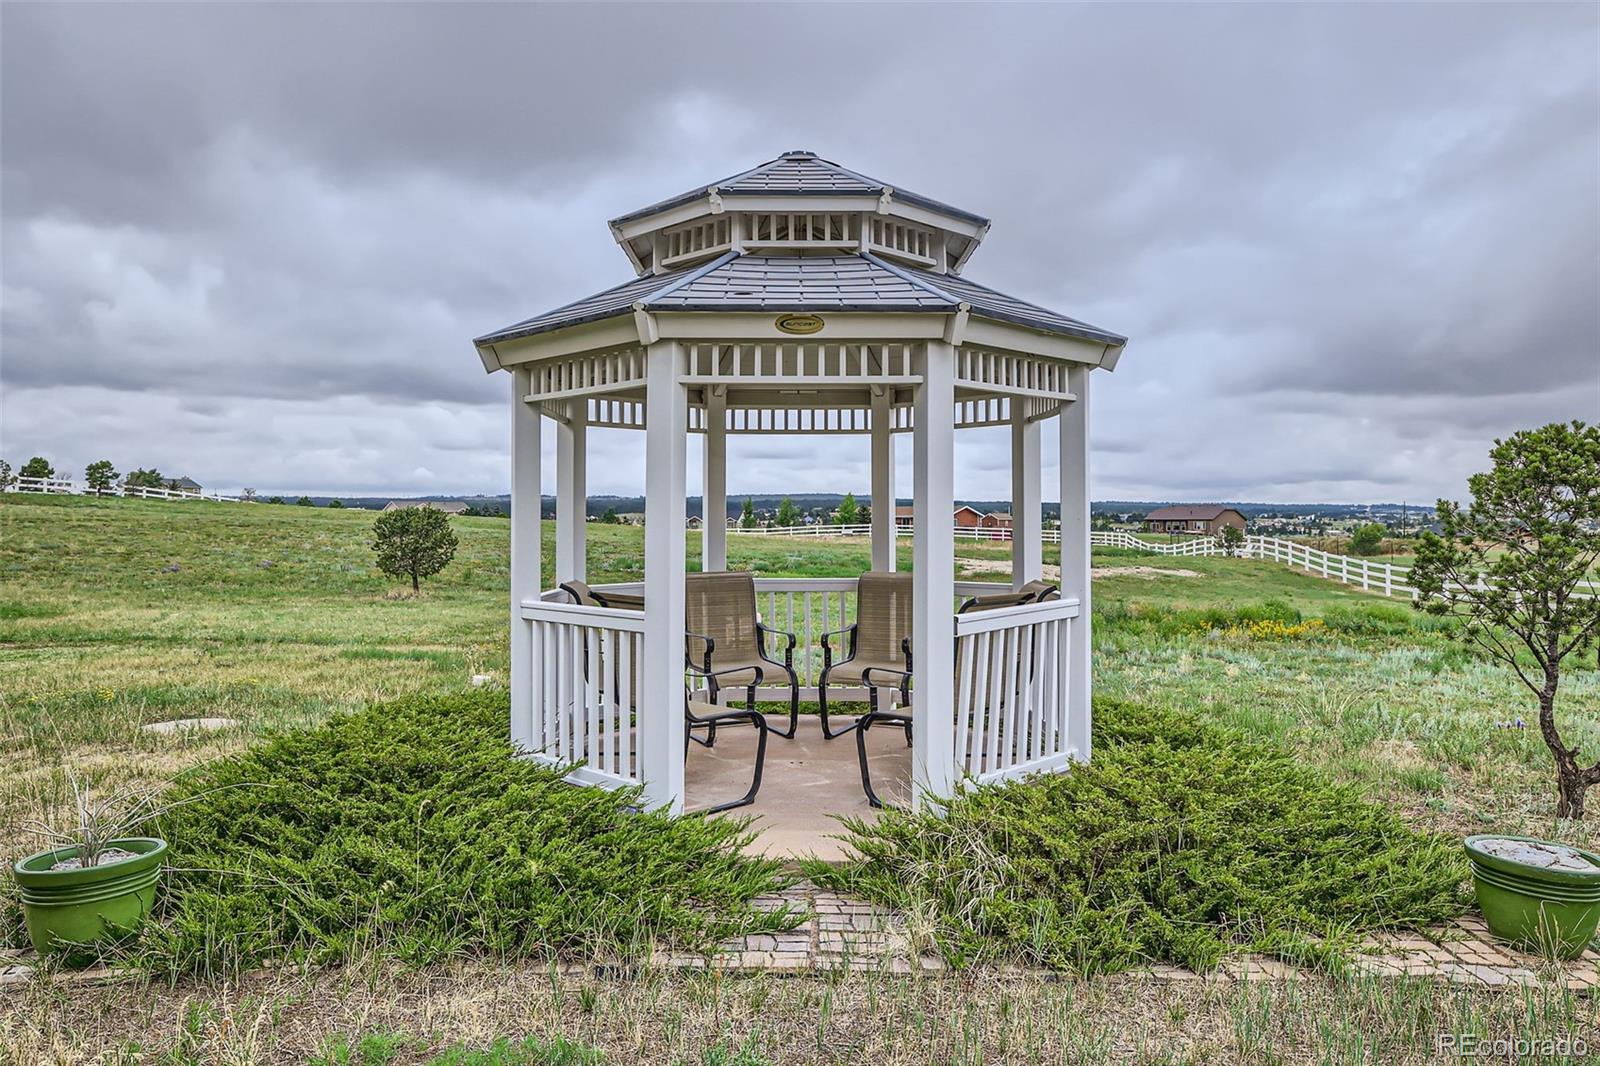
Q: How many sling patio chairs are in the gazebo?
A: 6